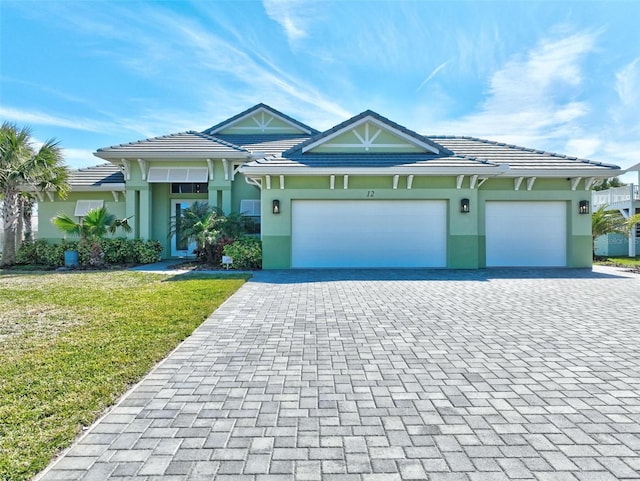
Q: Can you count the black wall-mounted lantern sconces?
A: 3